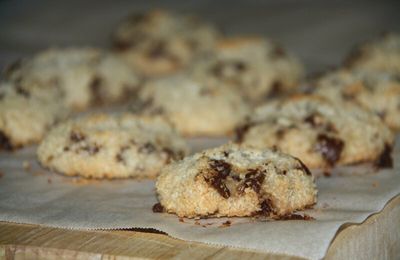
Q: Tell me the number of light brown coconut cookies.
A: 10